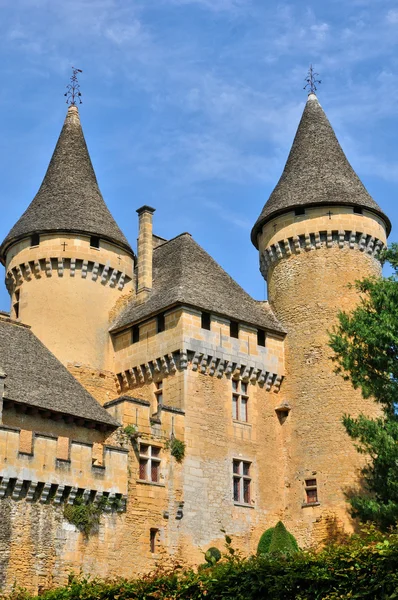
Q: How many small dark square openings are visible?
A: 9